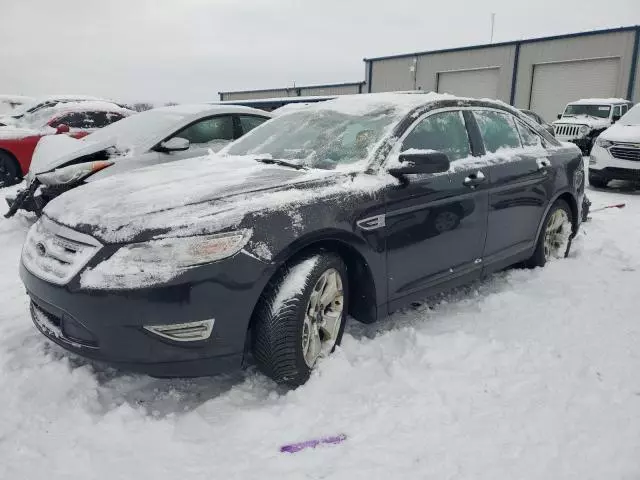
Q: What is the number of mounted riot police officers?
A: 0